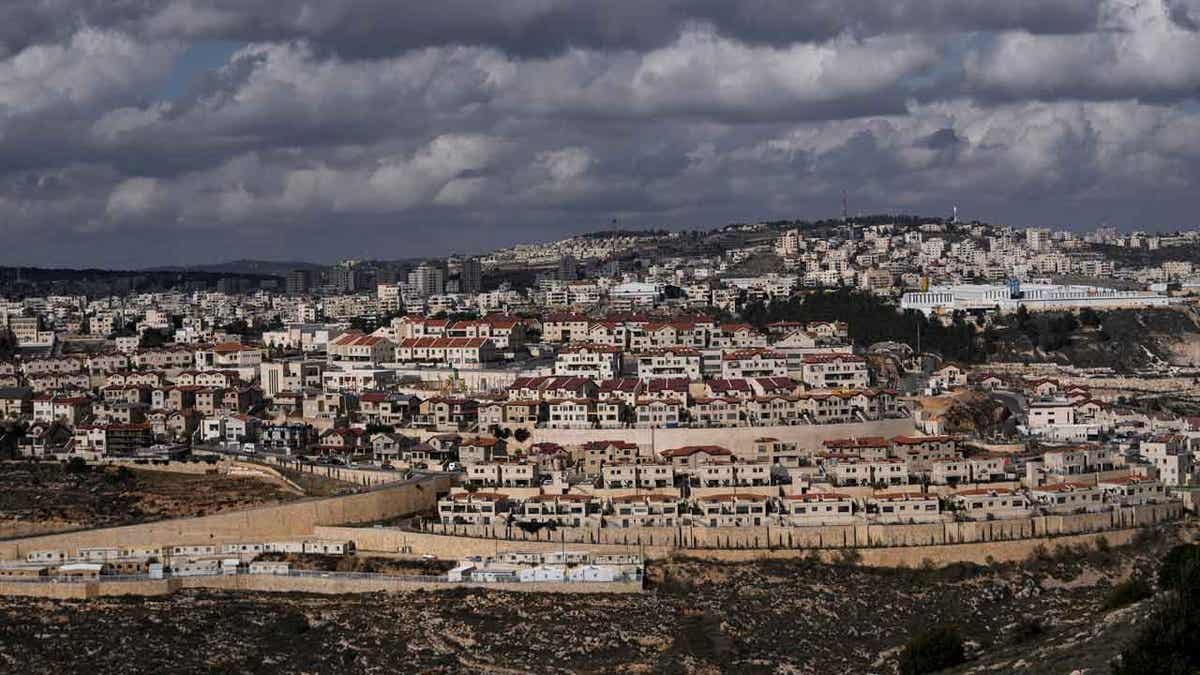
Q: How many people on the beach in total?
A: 0